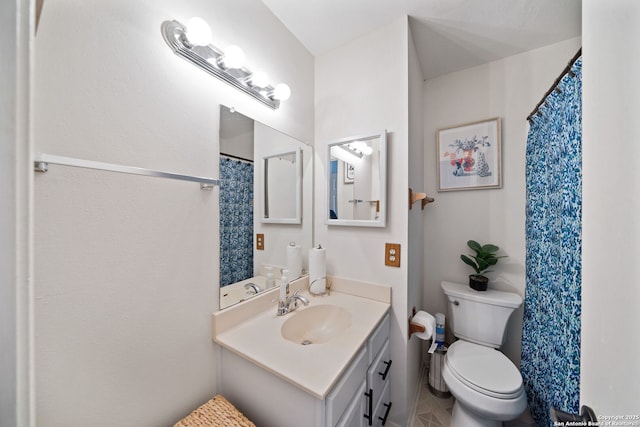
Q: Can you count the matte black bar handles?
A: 3